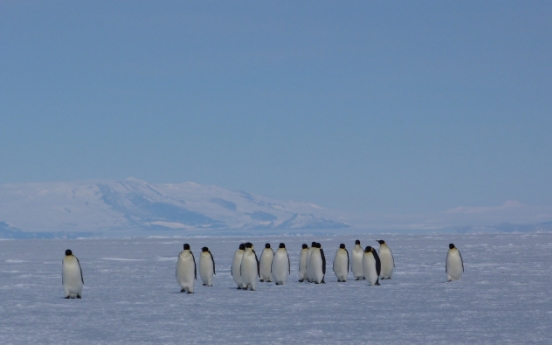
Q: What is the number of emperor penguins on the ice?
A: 15